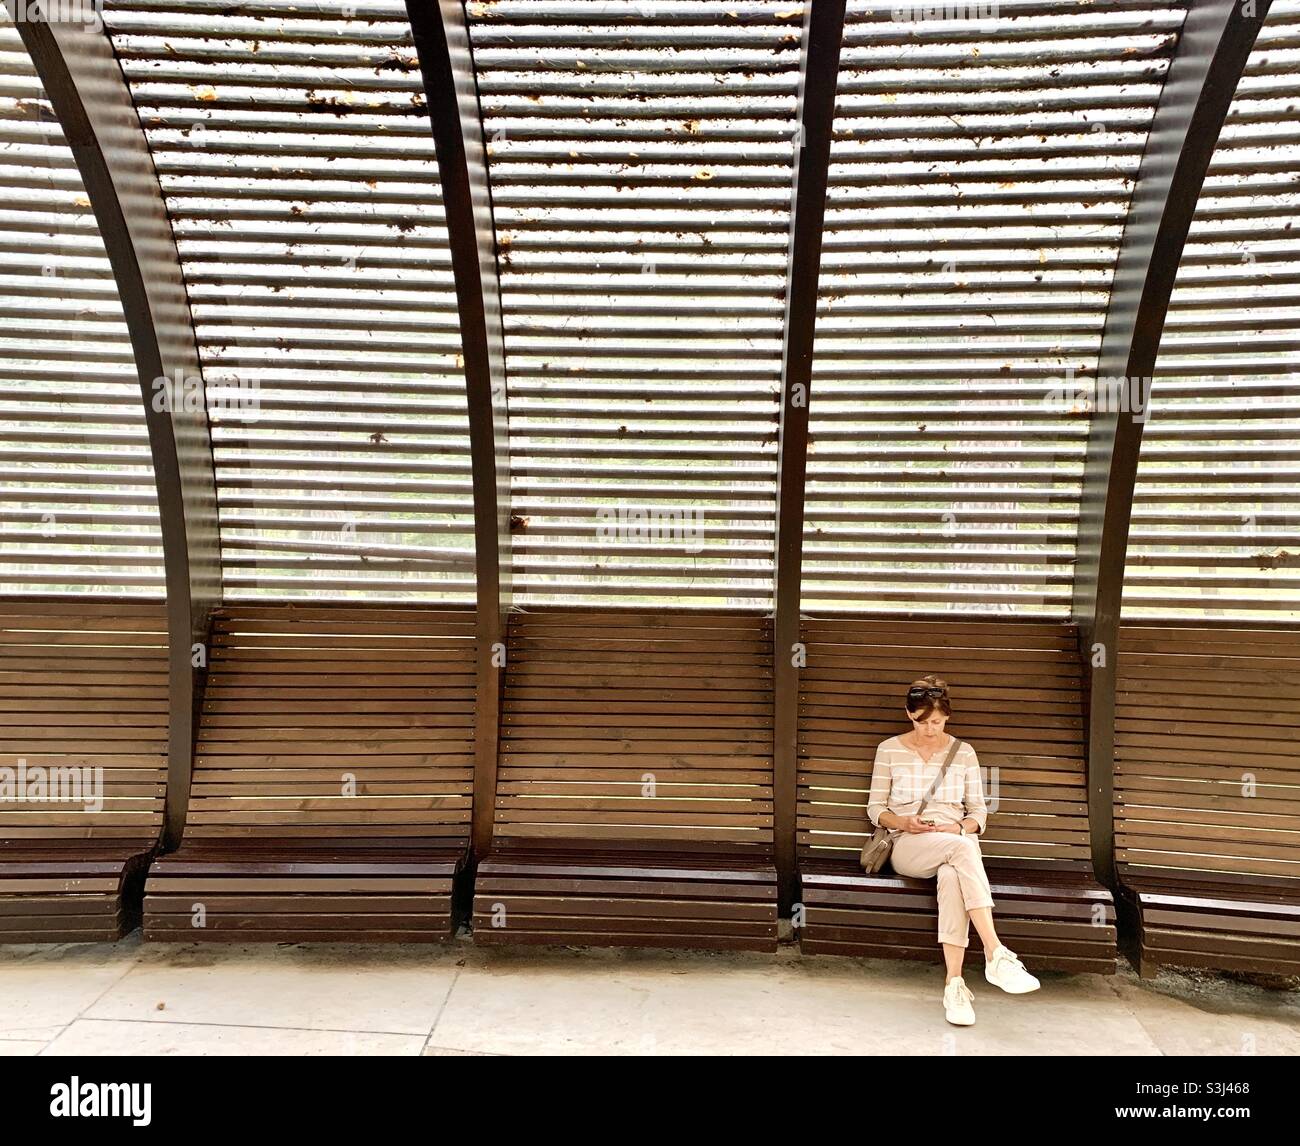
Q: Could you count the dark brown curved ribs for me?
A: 4